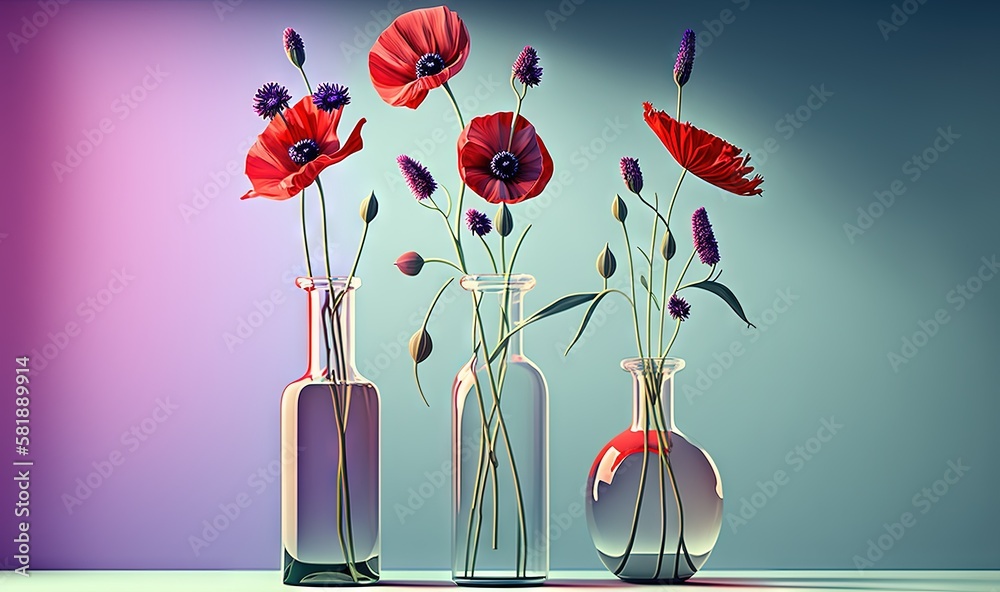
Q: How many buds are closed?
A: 7